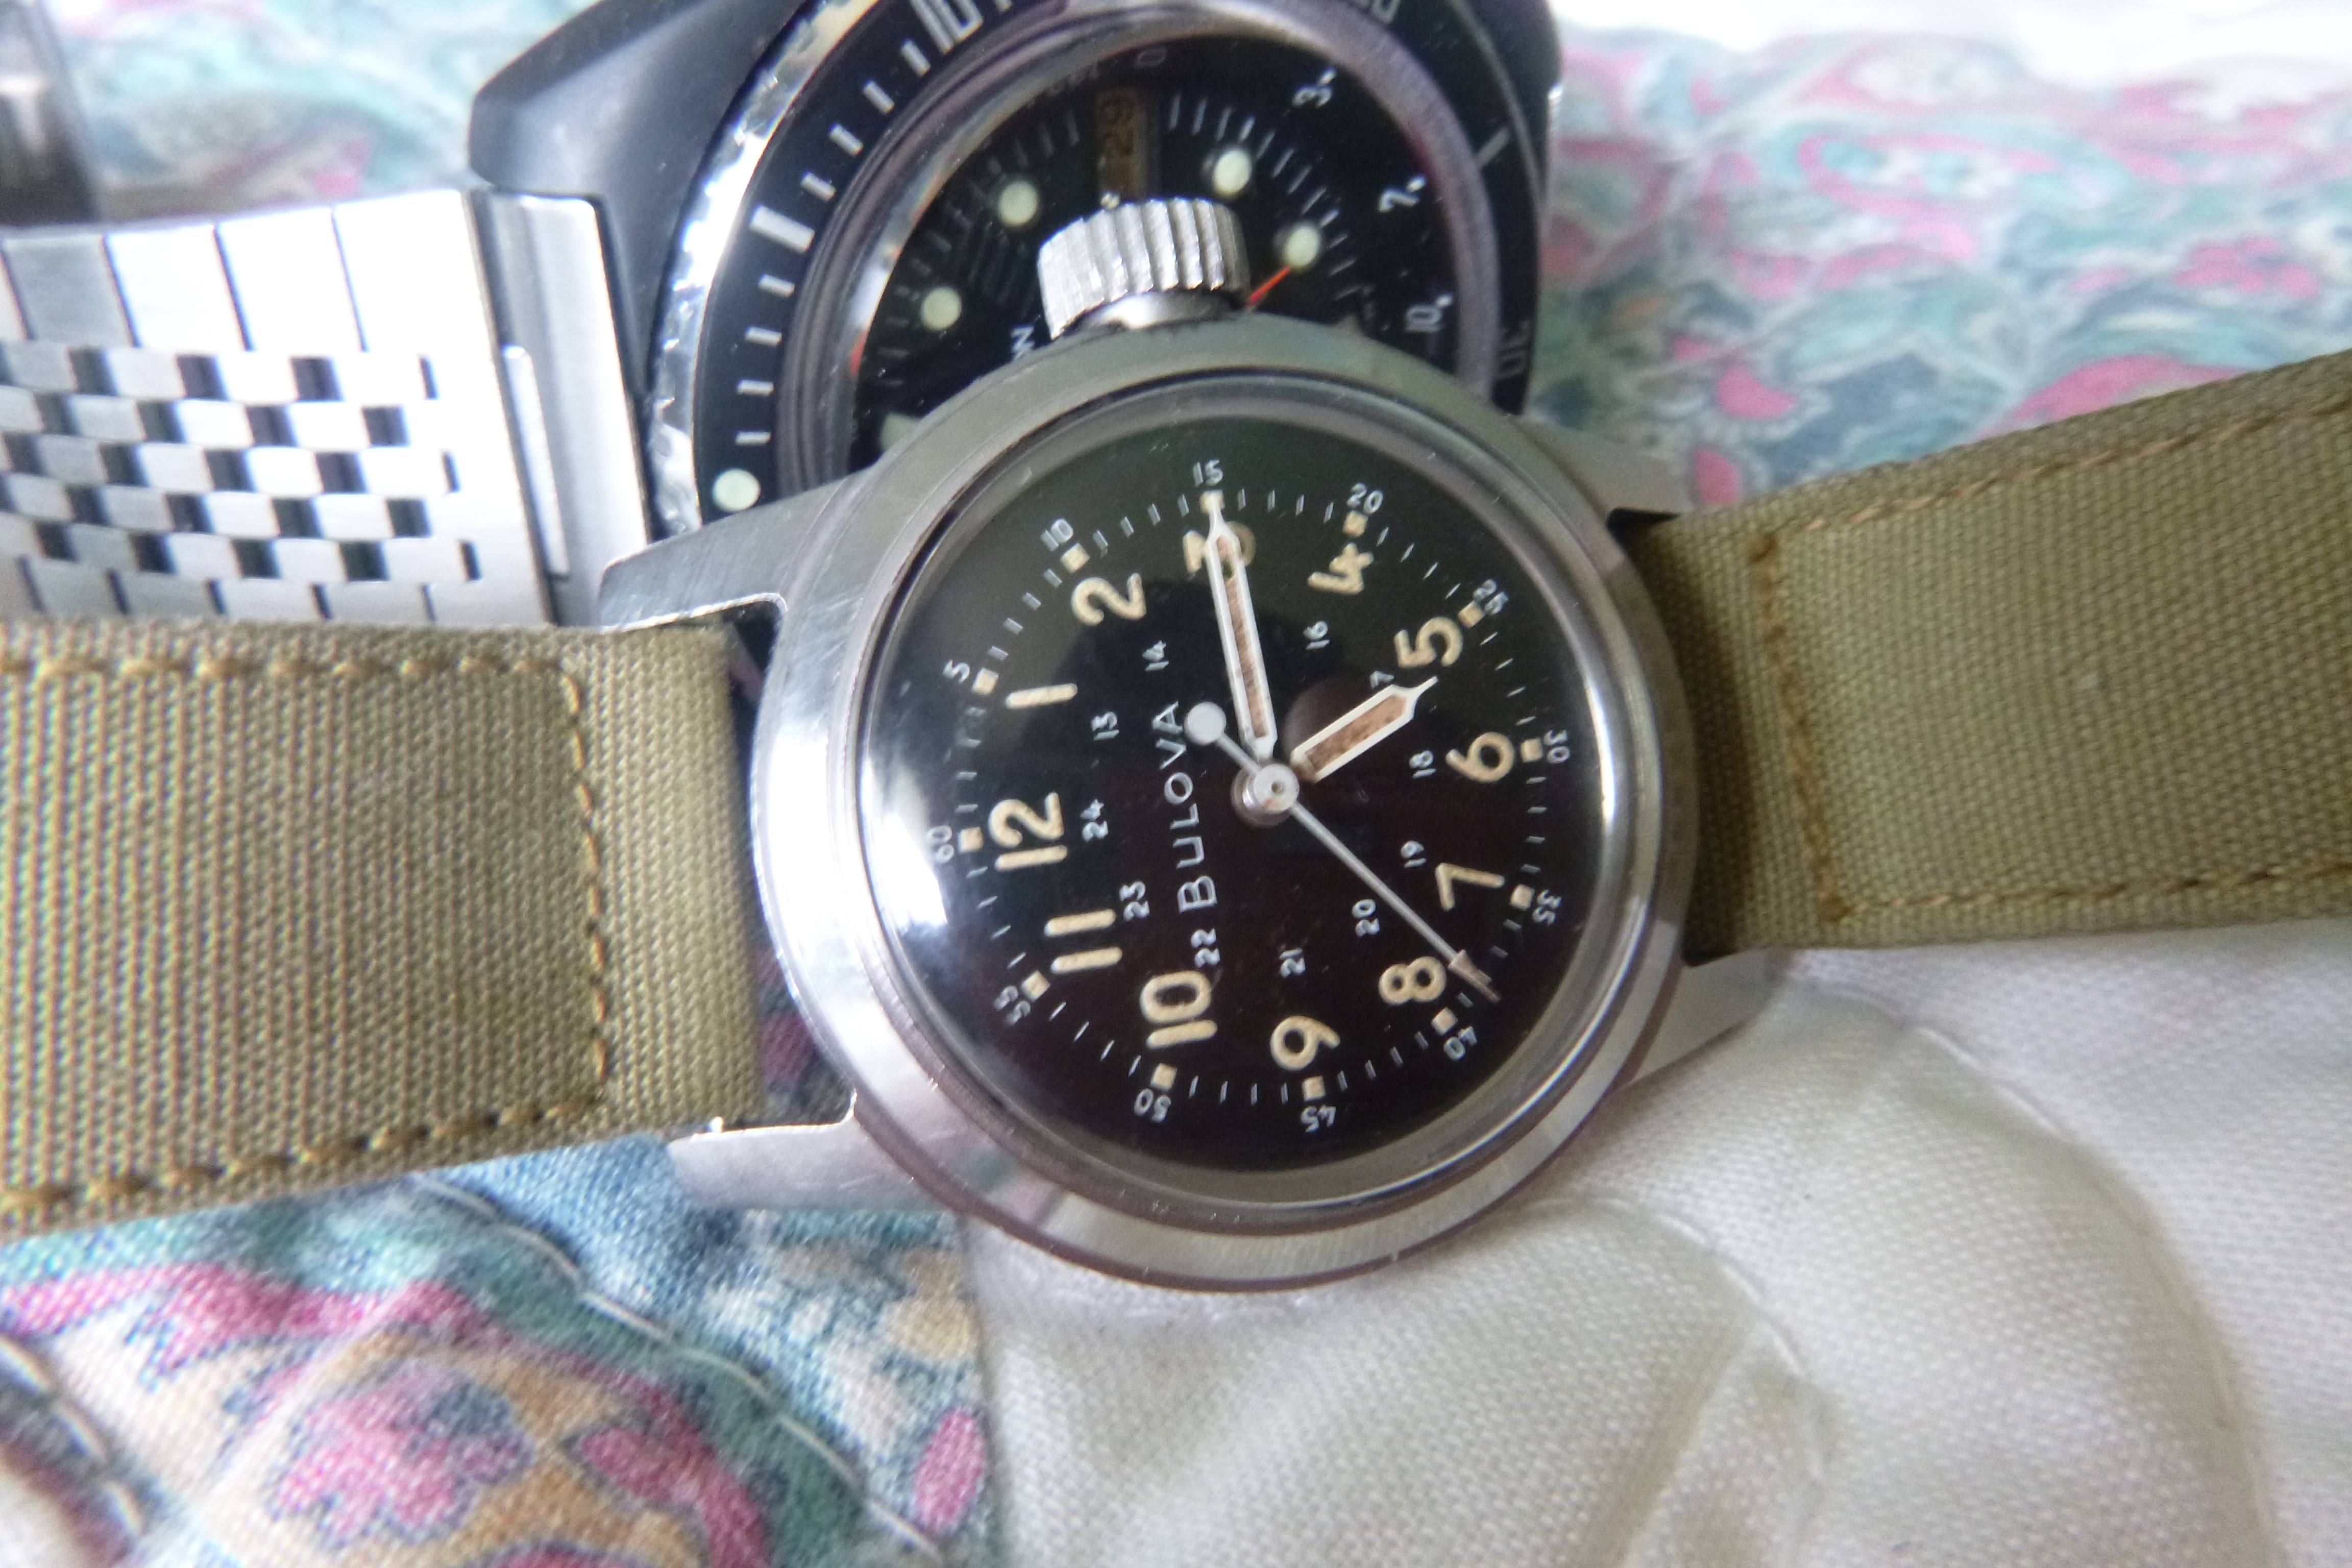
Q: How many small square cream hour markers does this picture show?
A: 12